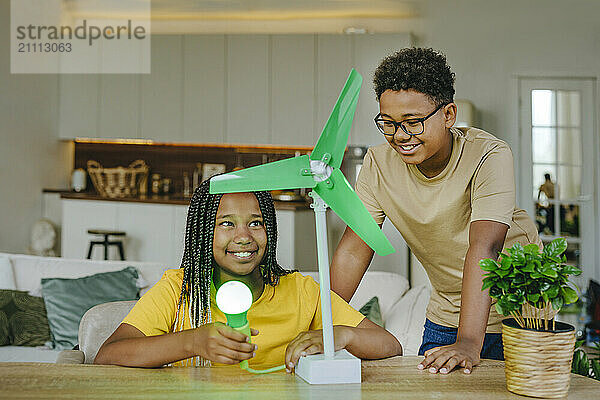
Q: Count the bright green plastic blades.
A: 3